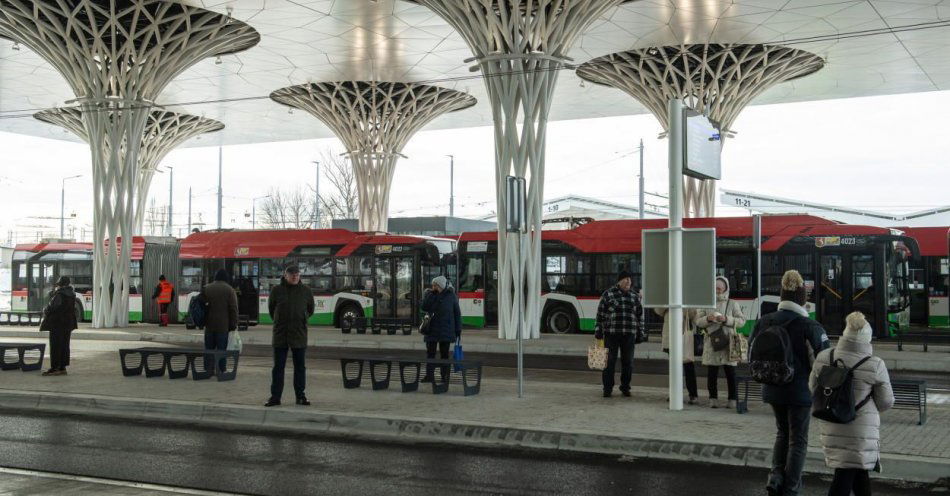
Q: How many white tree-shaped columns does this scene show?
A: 5